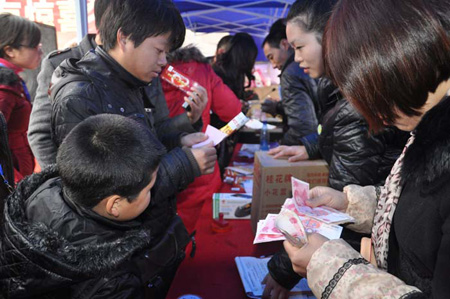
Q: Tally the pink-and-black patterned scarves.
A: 1